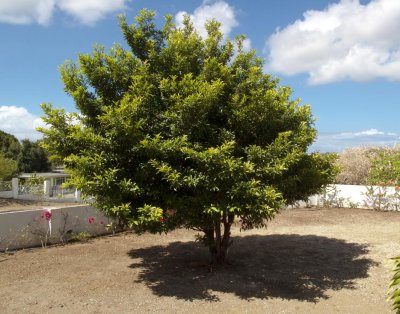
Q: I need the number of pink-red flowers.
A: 3